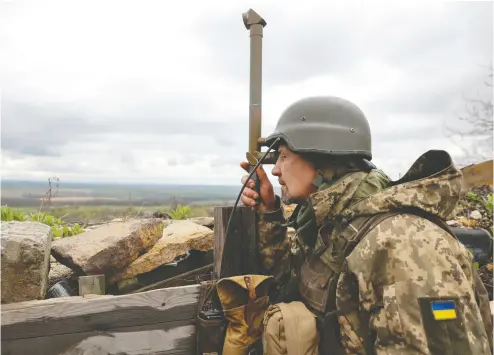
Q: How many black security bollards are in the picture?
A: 0